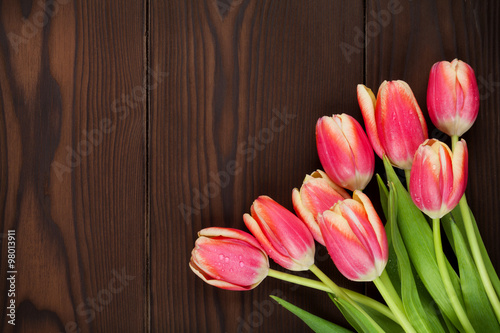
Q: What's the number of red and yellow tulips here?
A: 8